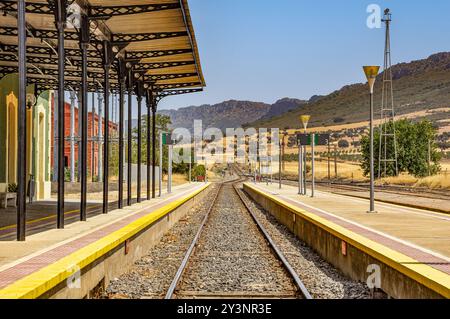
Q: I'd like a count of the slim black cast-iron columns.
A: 9